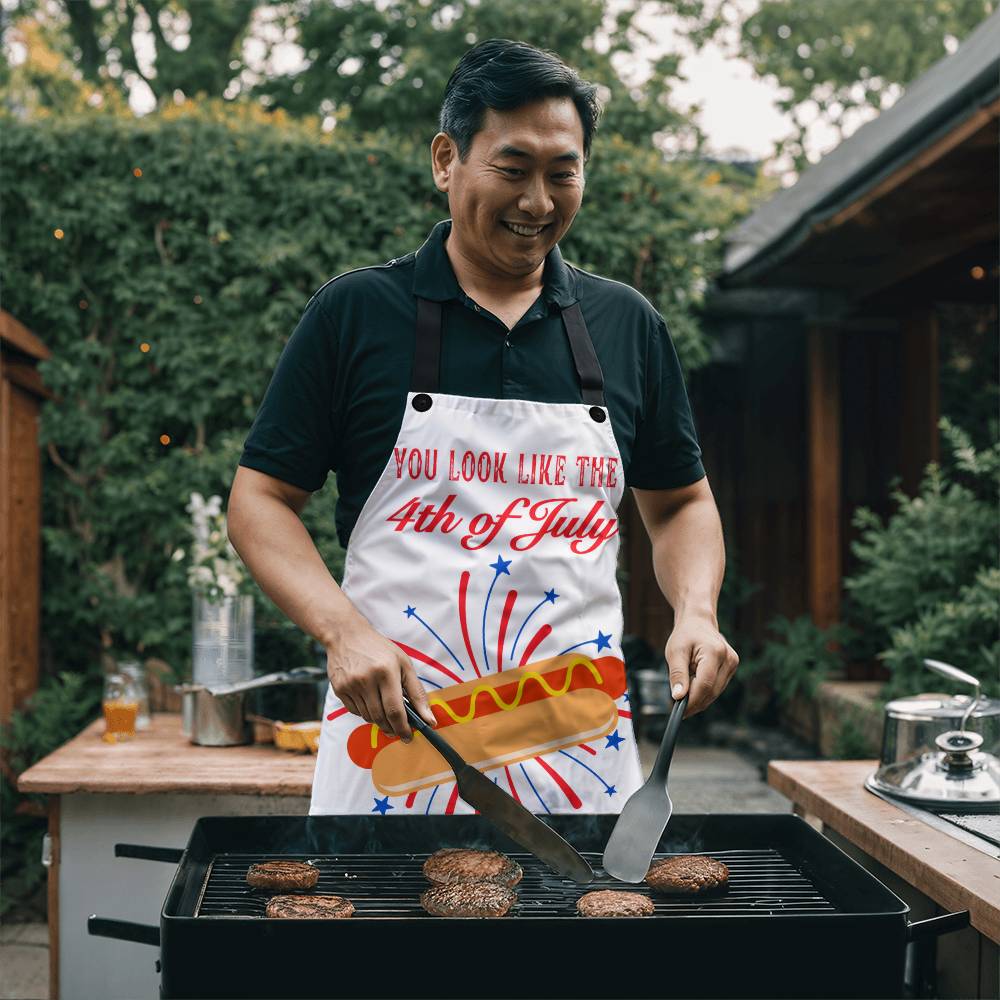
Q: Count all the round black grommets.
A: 2